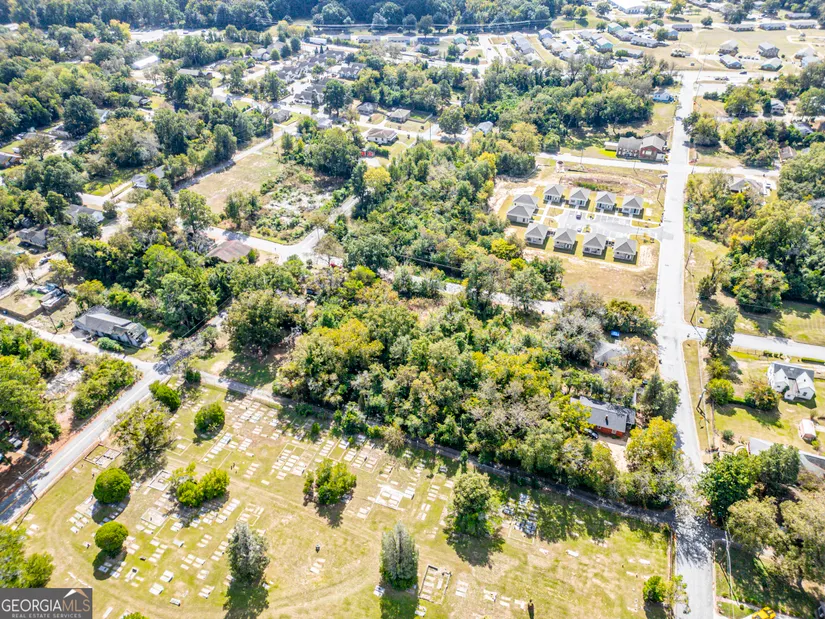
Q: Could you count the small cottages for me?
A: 10